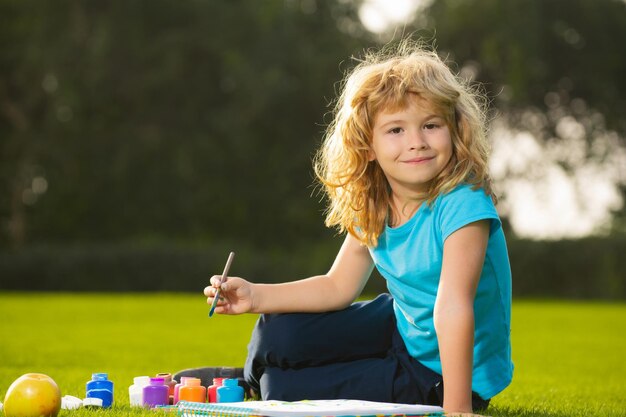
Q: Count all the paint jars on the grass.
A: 8